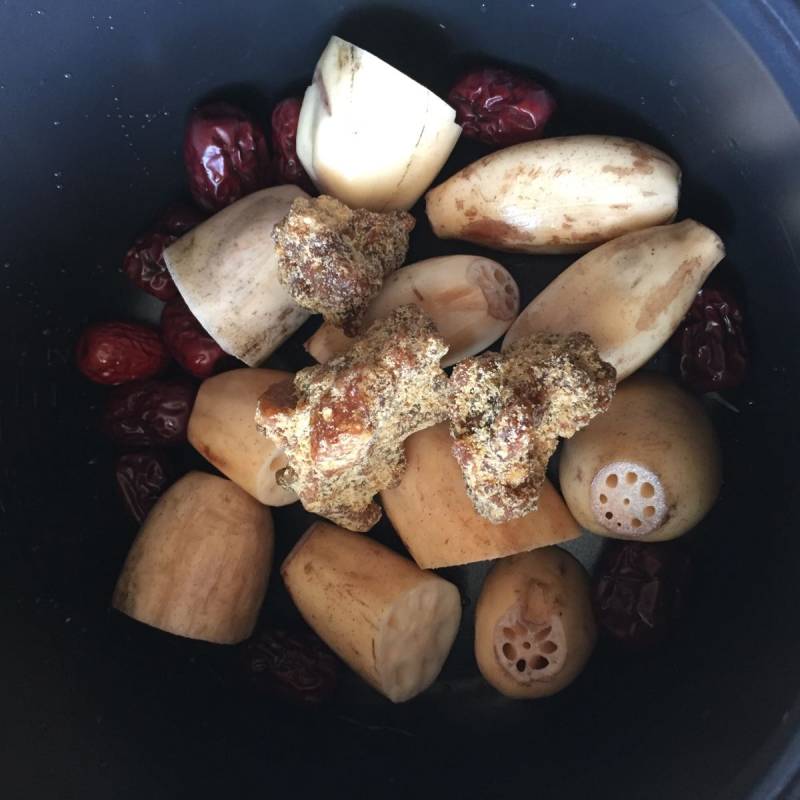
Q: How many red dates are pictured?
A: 12